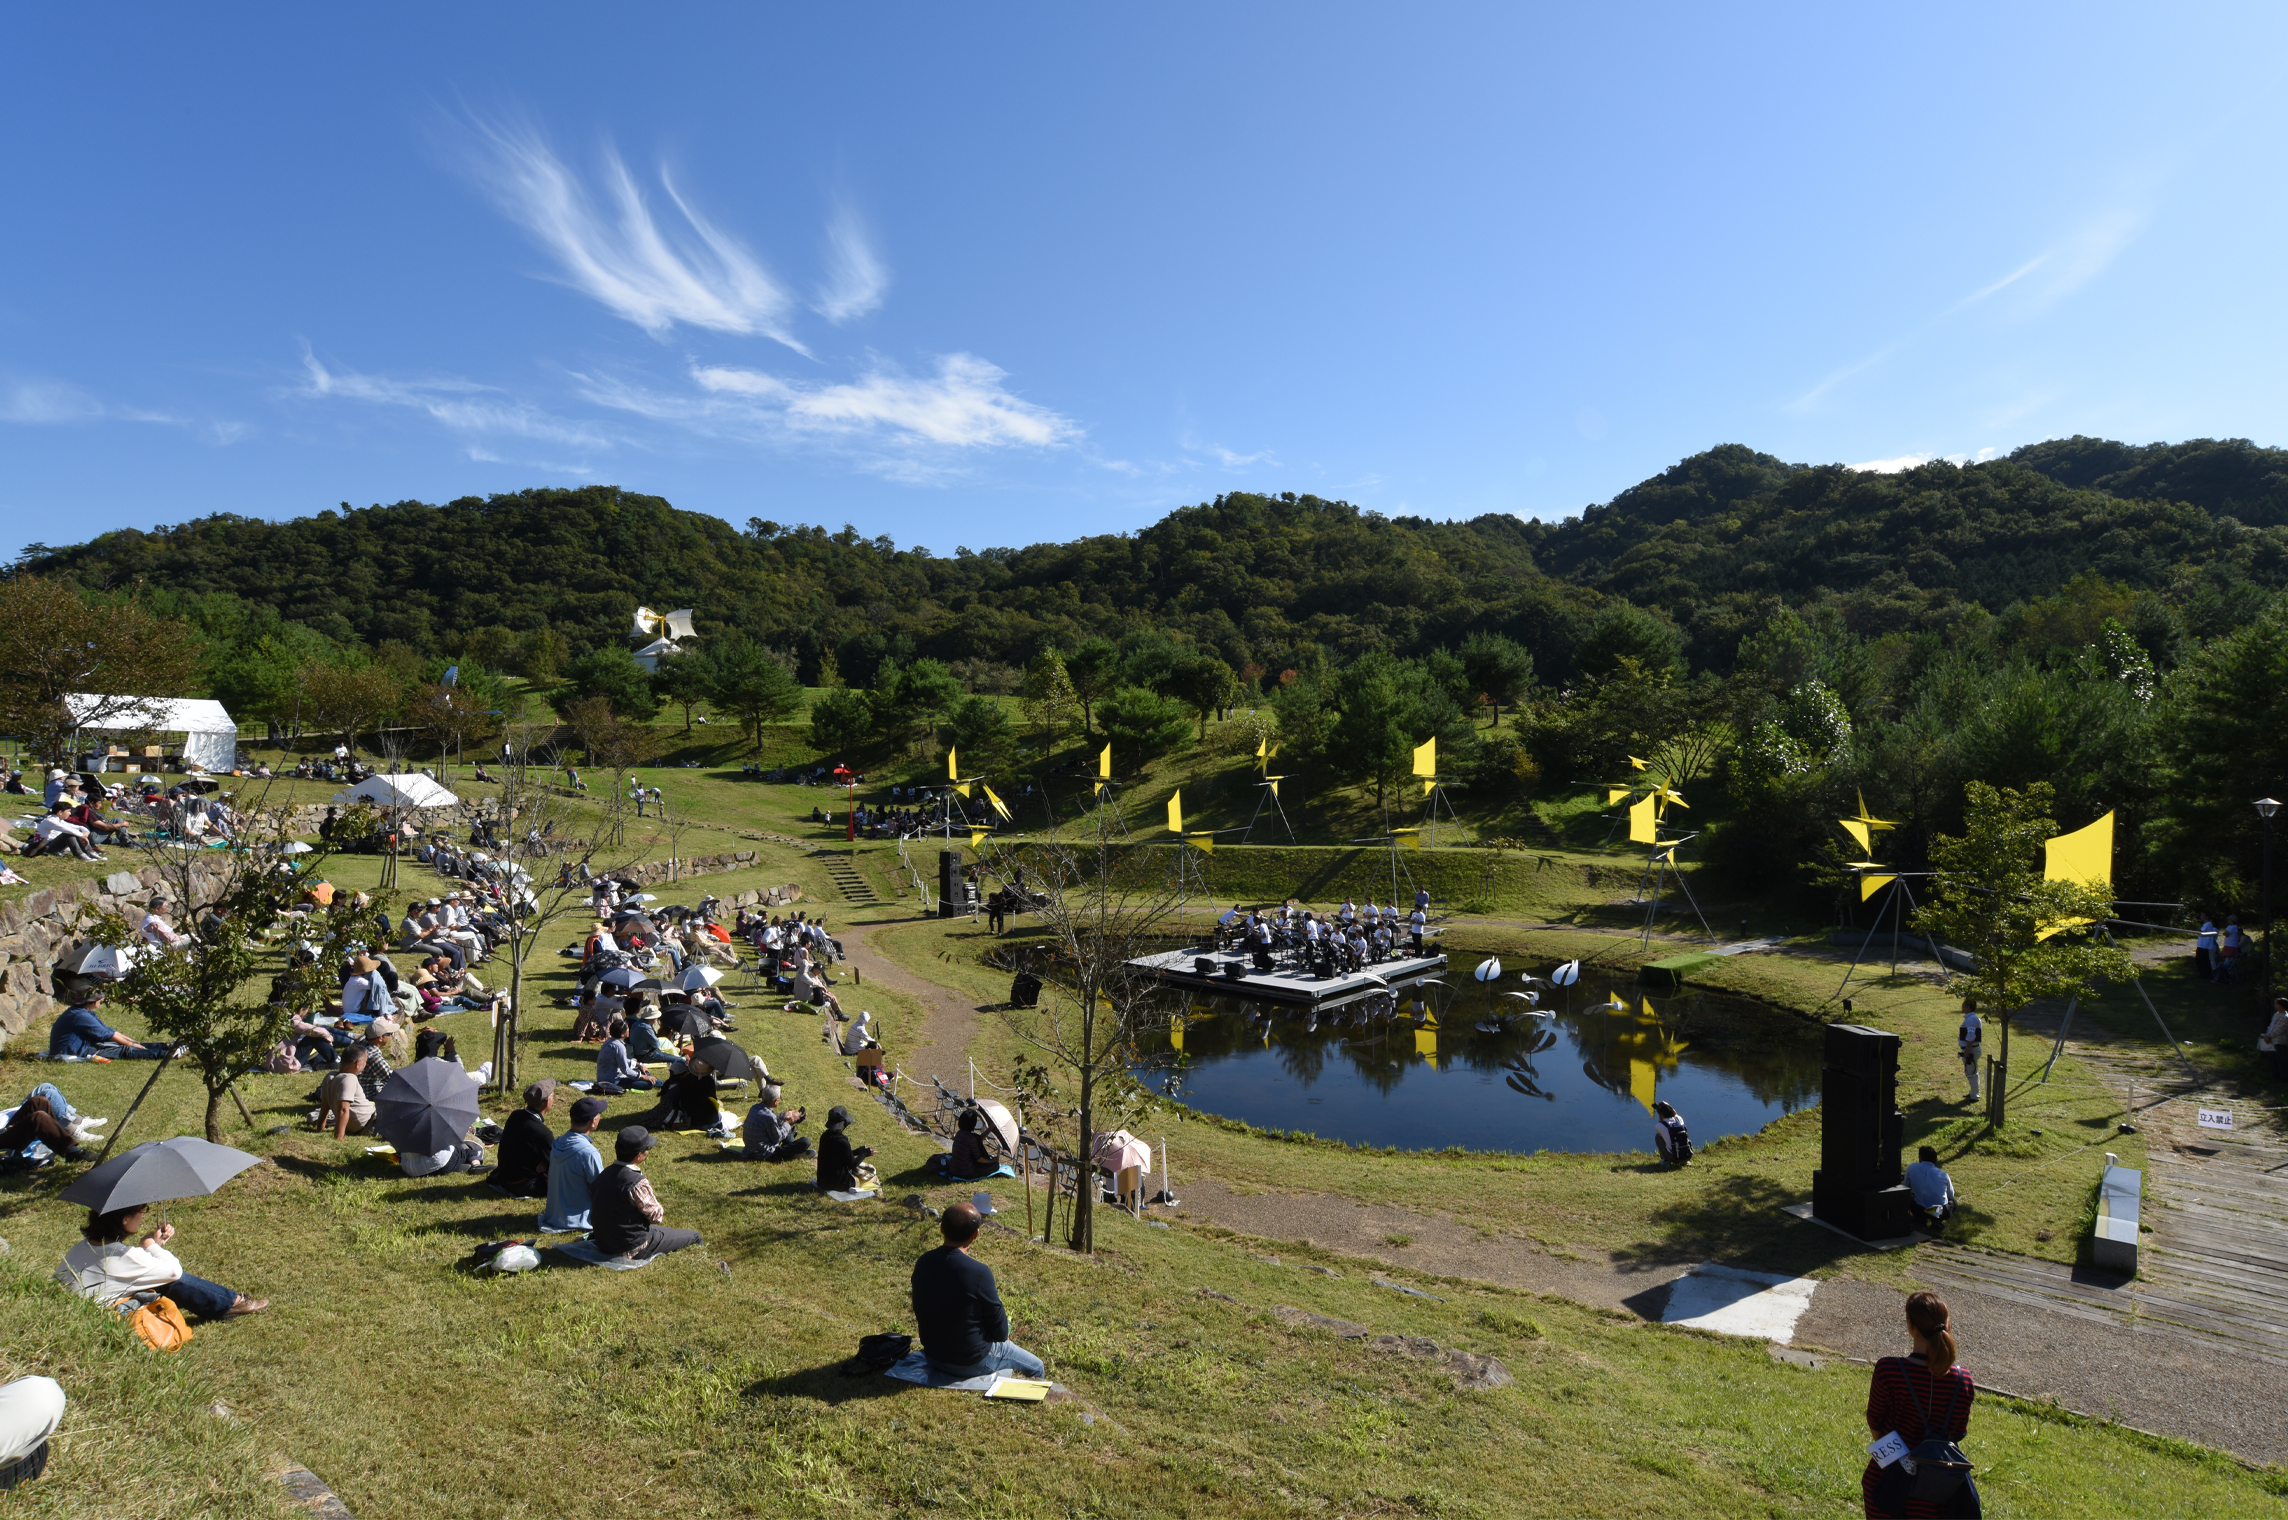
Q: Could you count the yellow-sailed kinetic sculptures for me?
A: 12